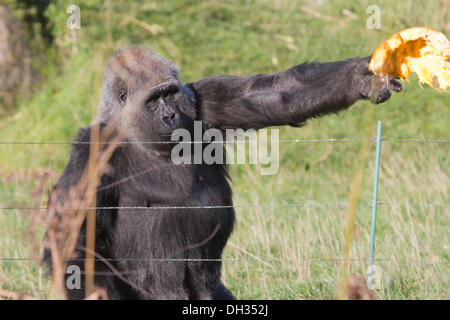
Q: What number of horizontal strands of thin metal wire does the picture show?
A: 3